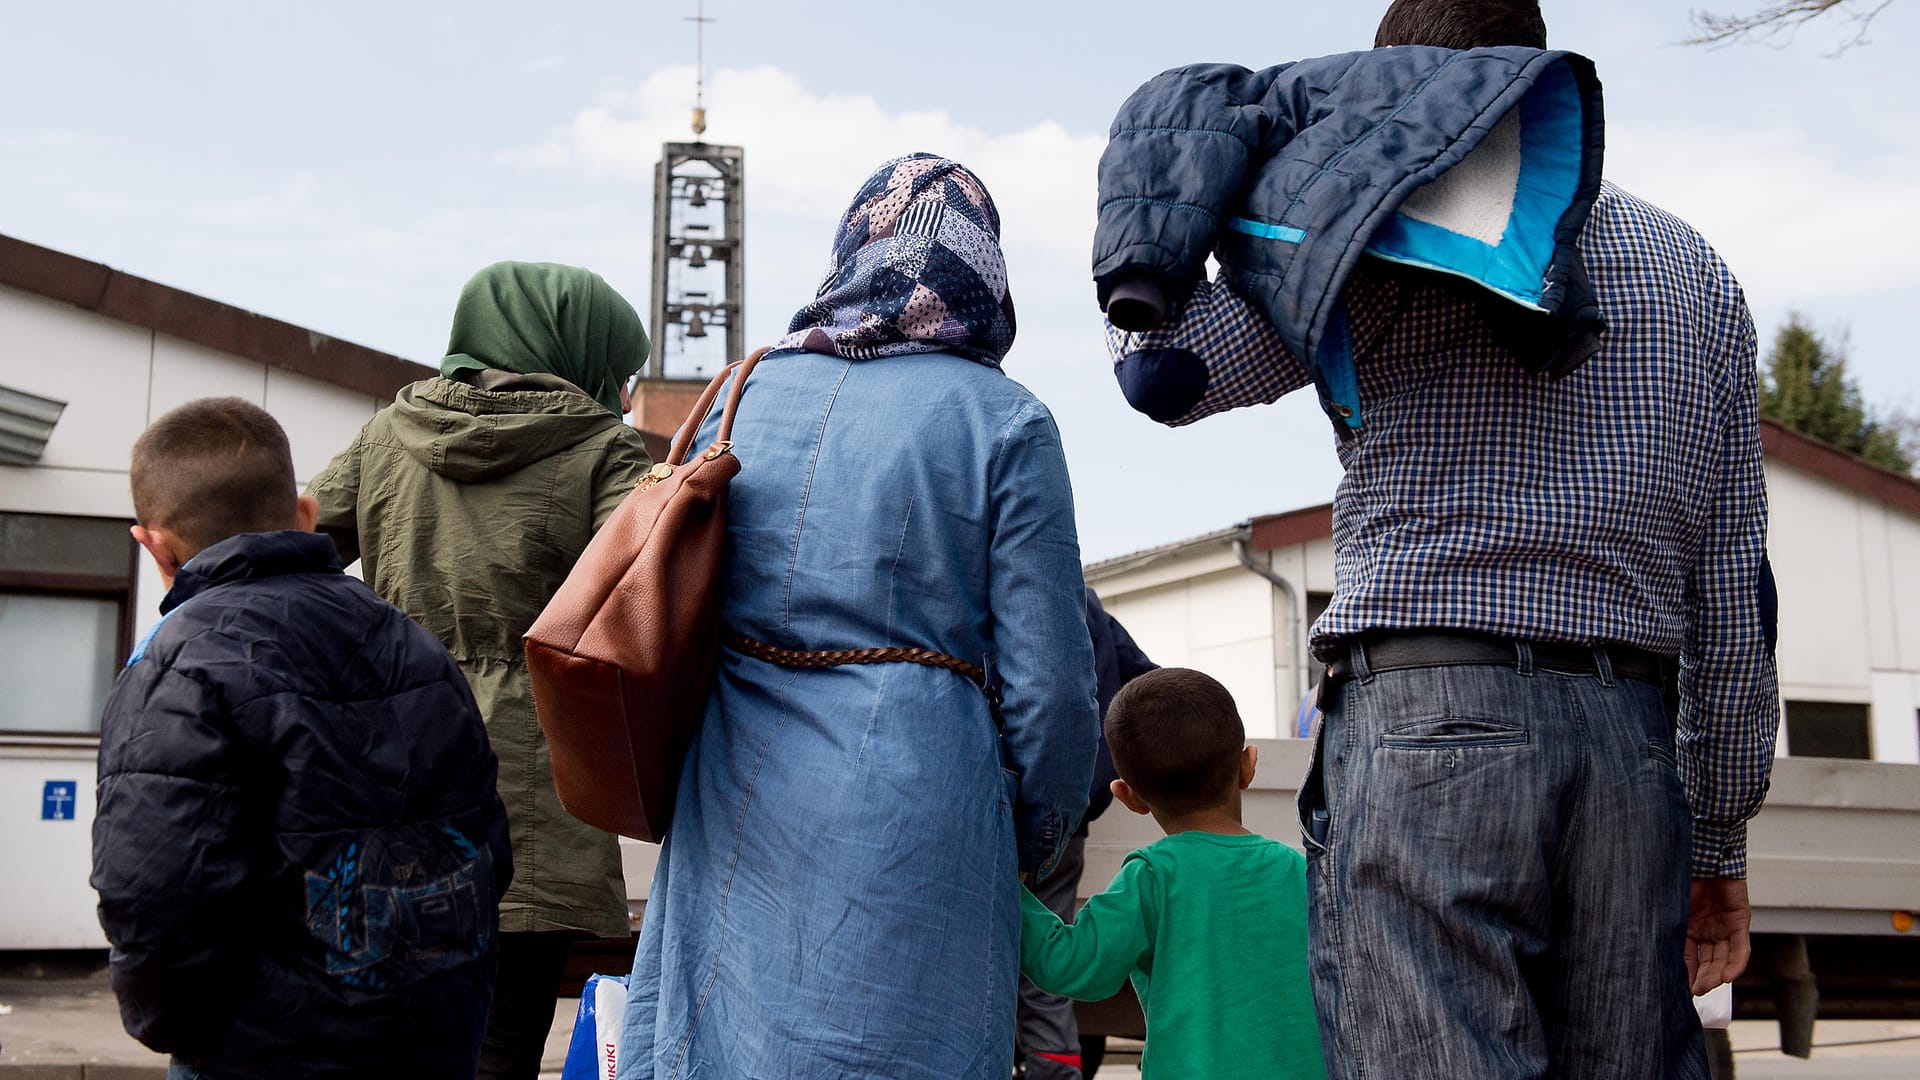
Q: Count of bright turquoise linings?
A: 1